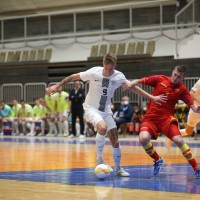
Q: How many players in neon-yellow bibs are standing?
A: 2